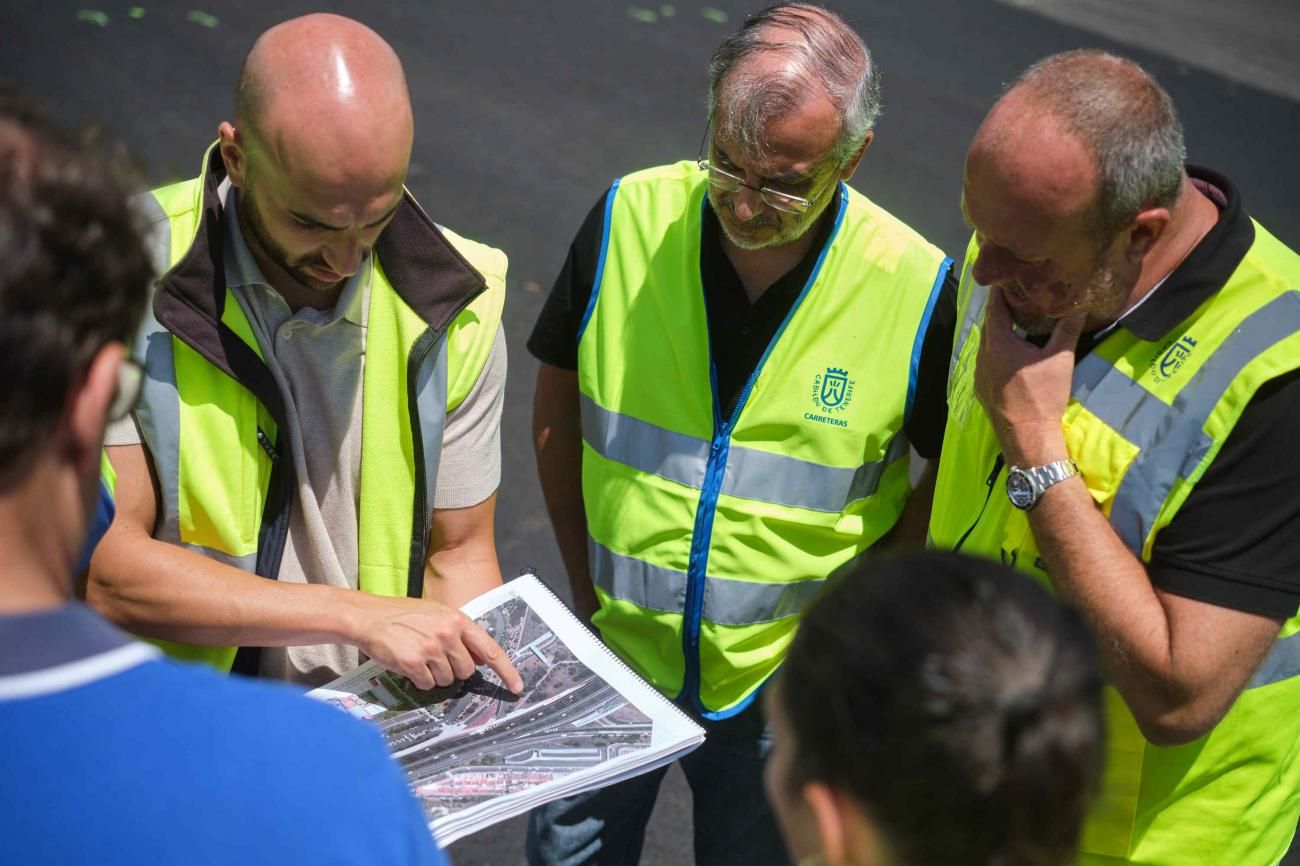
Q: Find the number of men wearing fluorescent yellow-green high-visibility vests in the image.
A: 3